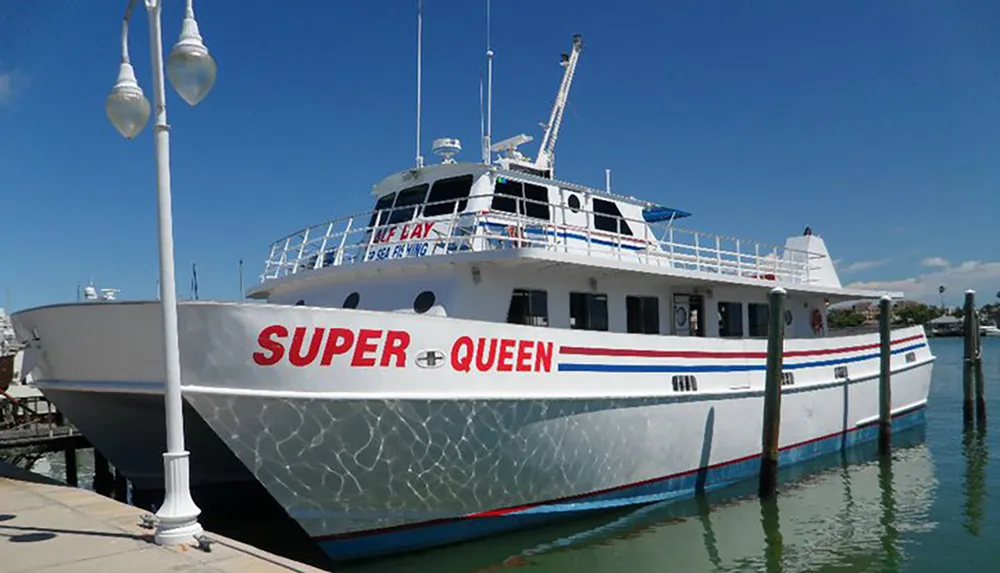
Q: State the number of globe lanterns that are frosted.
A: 2